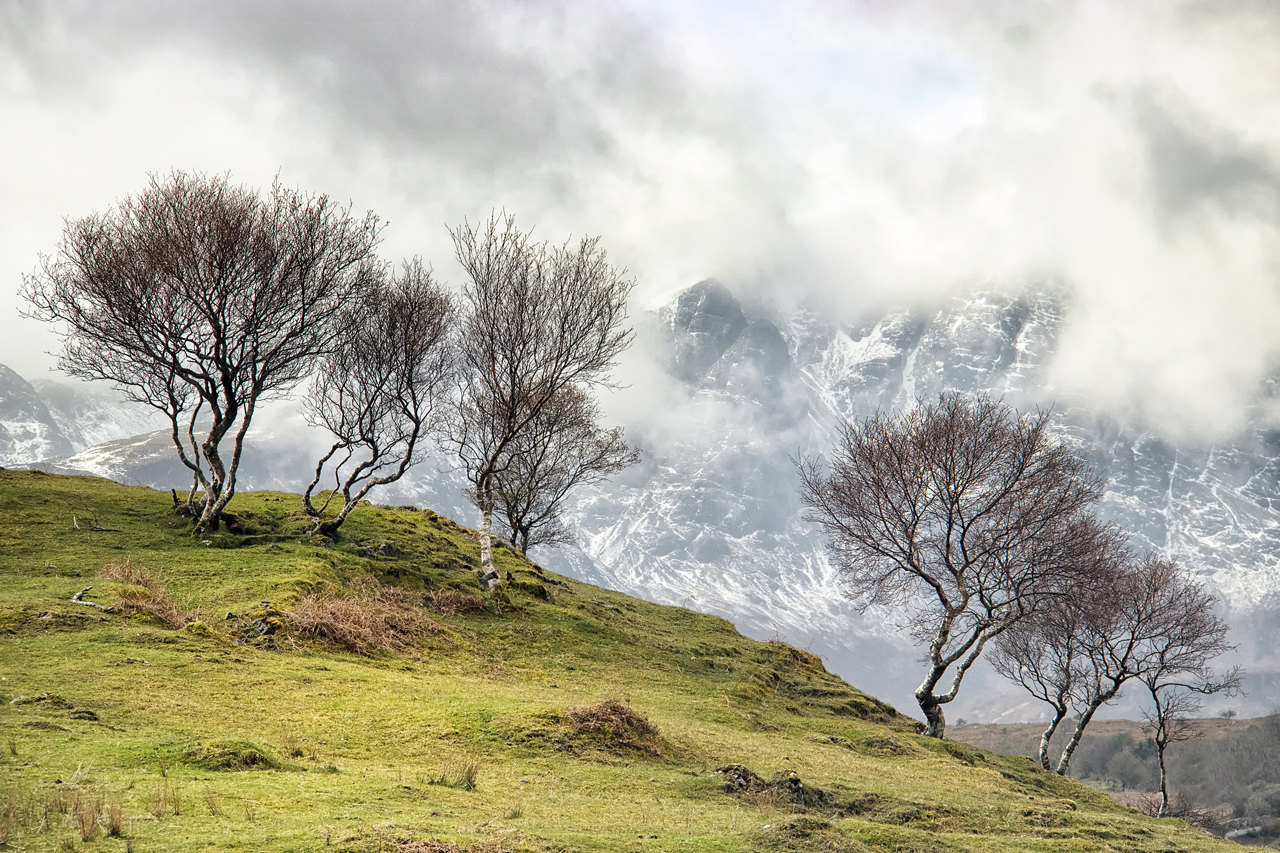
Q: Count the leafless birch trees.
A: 8